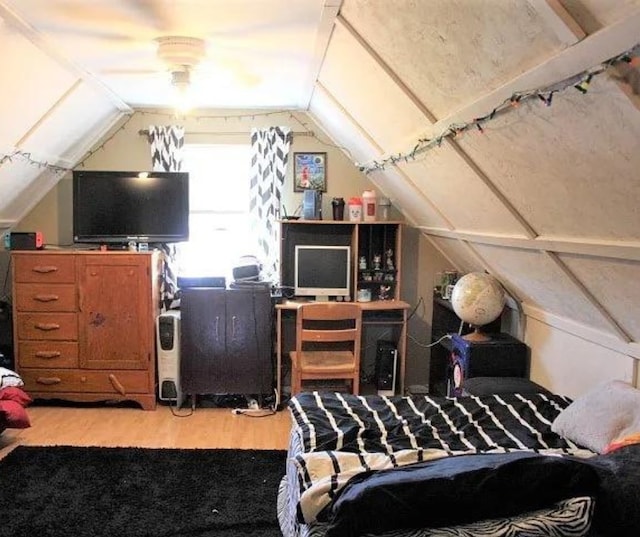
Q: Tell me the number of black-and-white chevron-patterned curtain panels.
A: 2